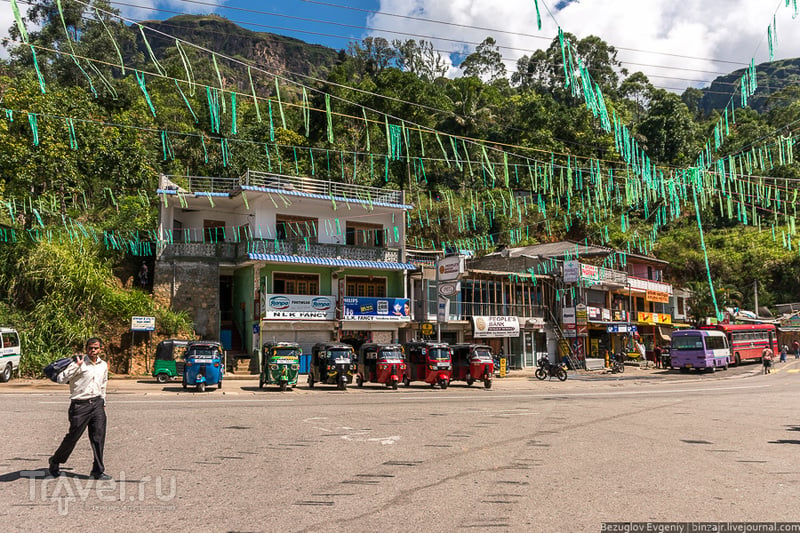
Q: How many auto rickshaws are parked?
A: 7